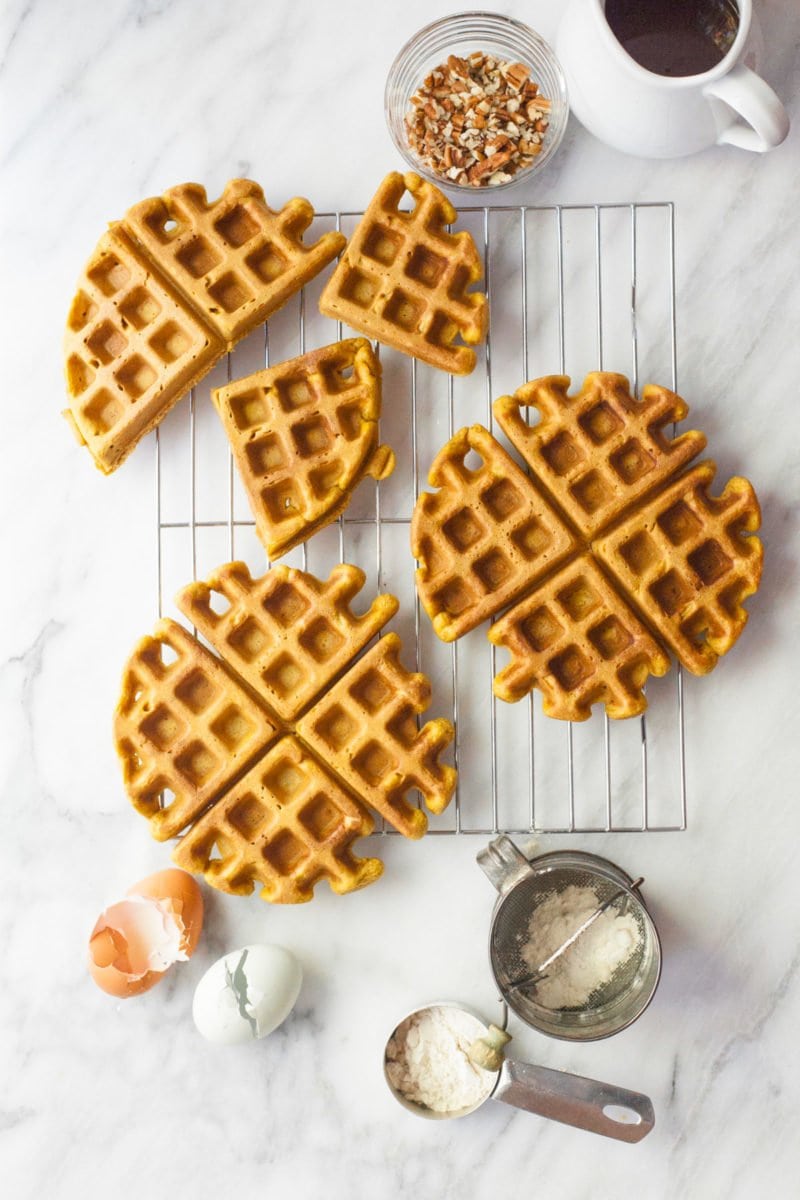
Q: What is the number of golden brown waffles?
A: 12